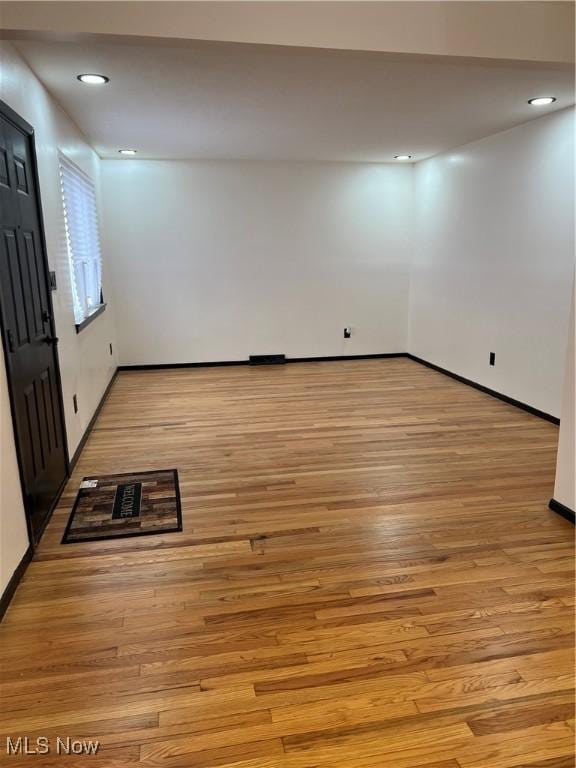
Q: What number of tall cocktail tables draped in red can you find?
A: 0